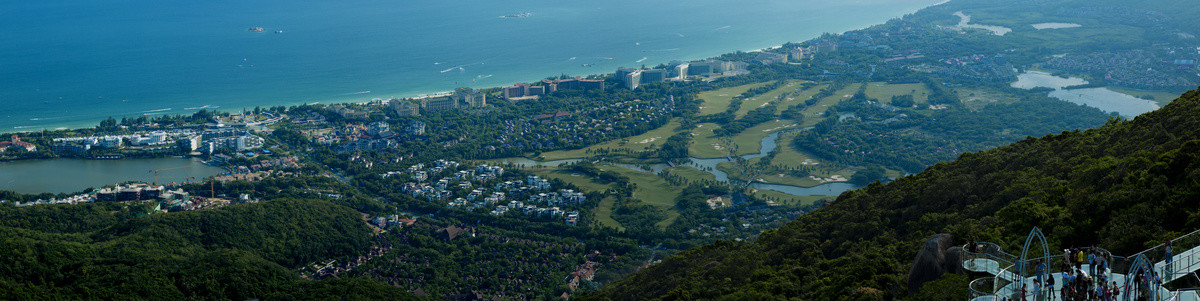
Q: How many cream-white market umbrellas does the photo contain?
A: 0